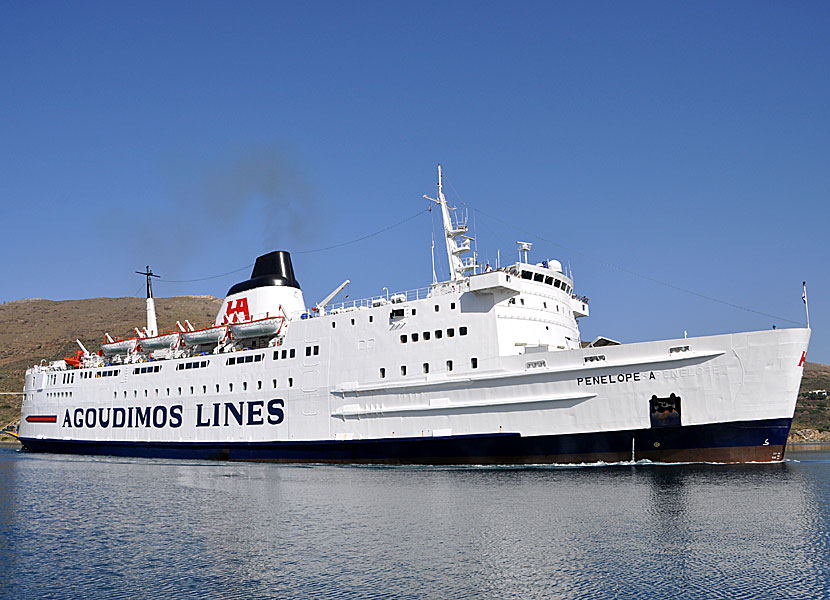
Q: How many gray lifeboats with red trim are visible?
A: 4